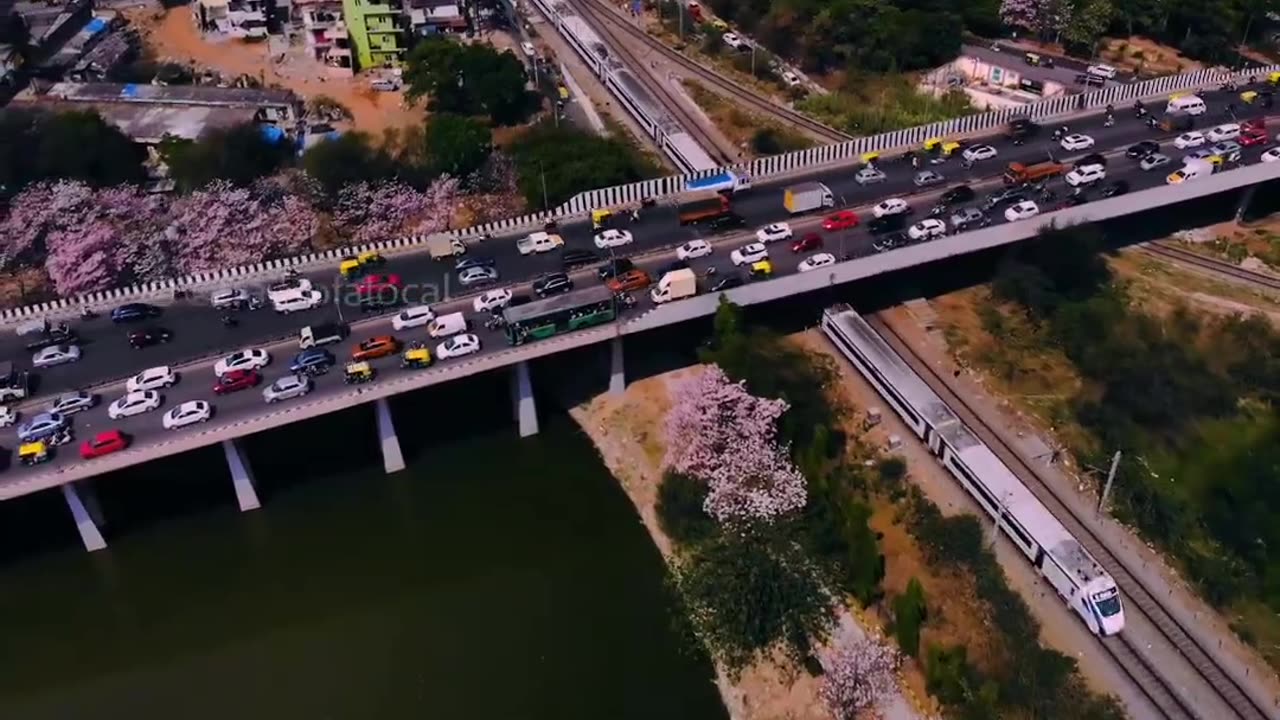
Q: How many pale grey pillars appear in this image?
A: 5